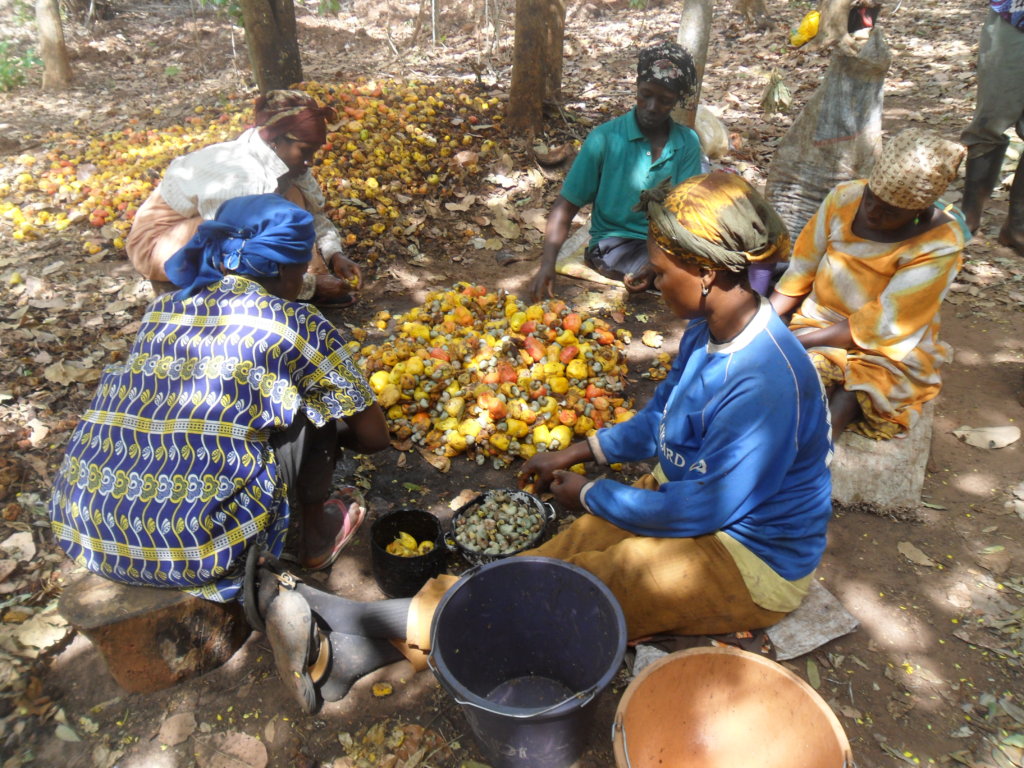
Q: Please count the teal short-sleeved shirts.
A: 1